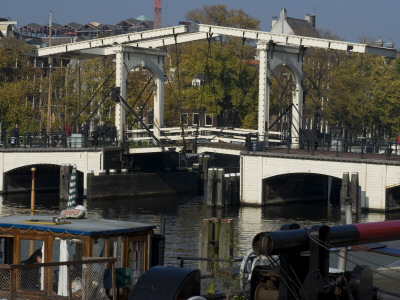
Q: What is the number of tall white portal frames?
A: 2